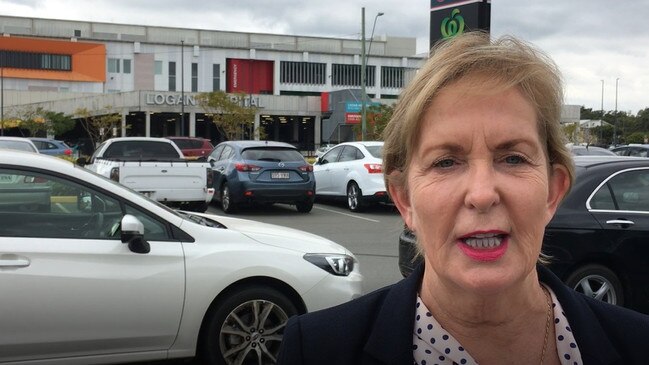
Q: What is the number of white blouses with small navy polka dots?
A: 1